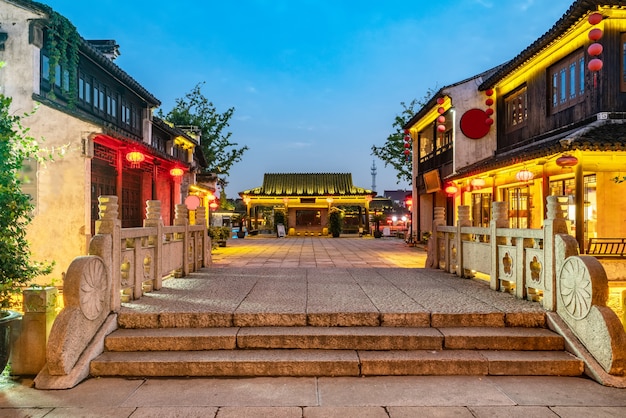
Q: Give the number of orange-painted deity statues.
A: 0